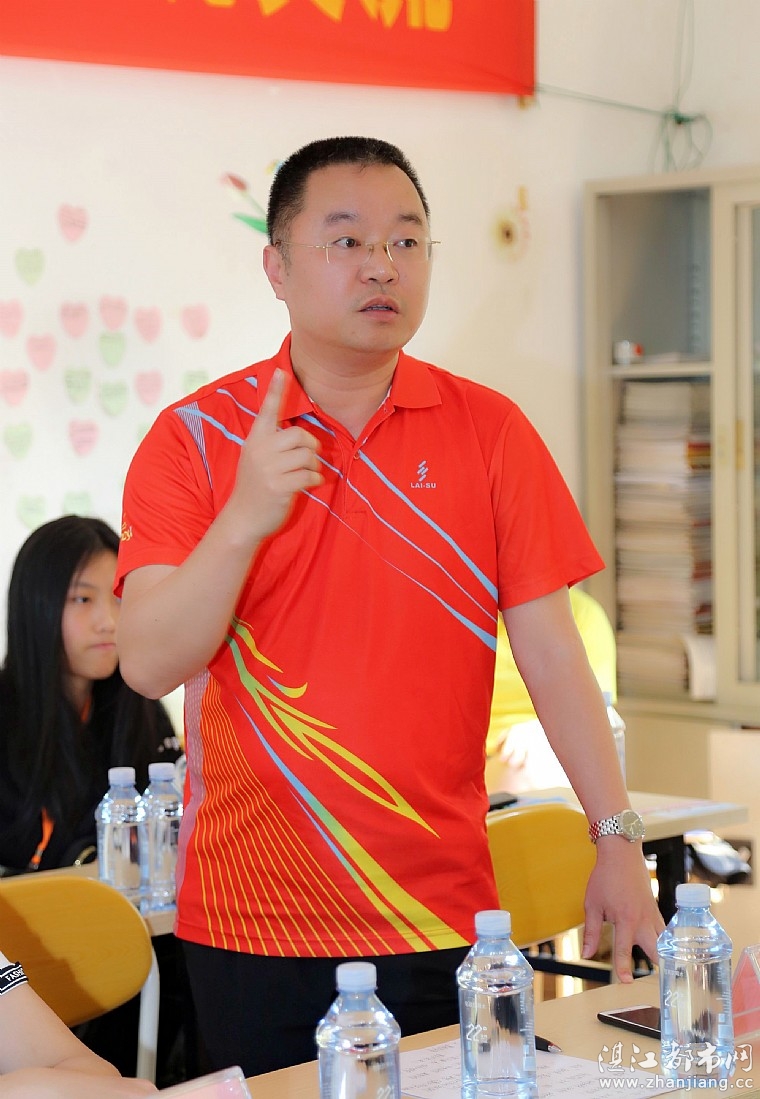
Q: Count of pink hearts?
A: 10